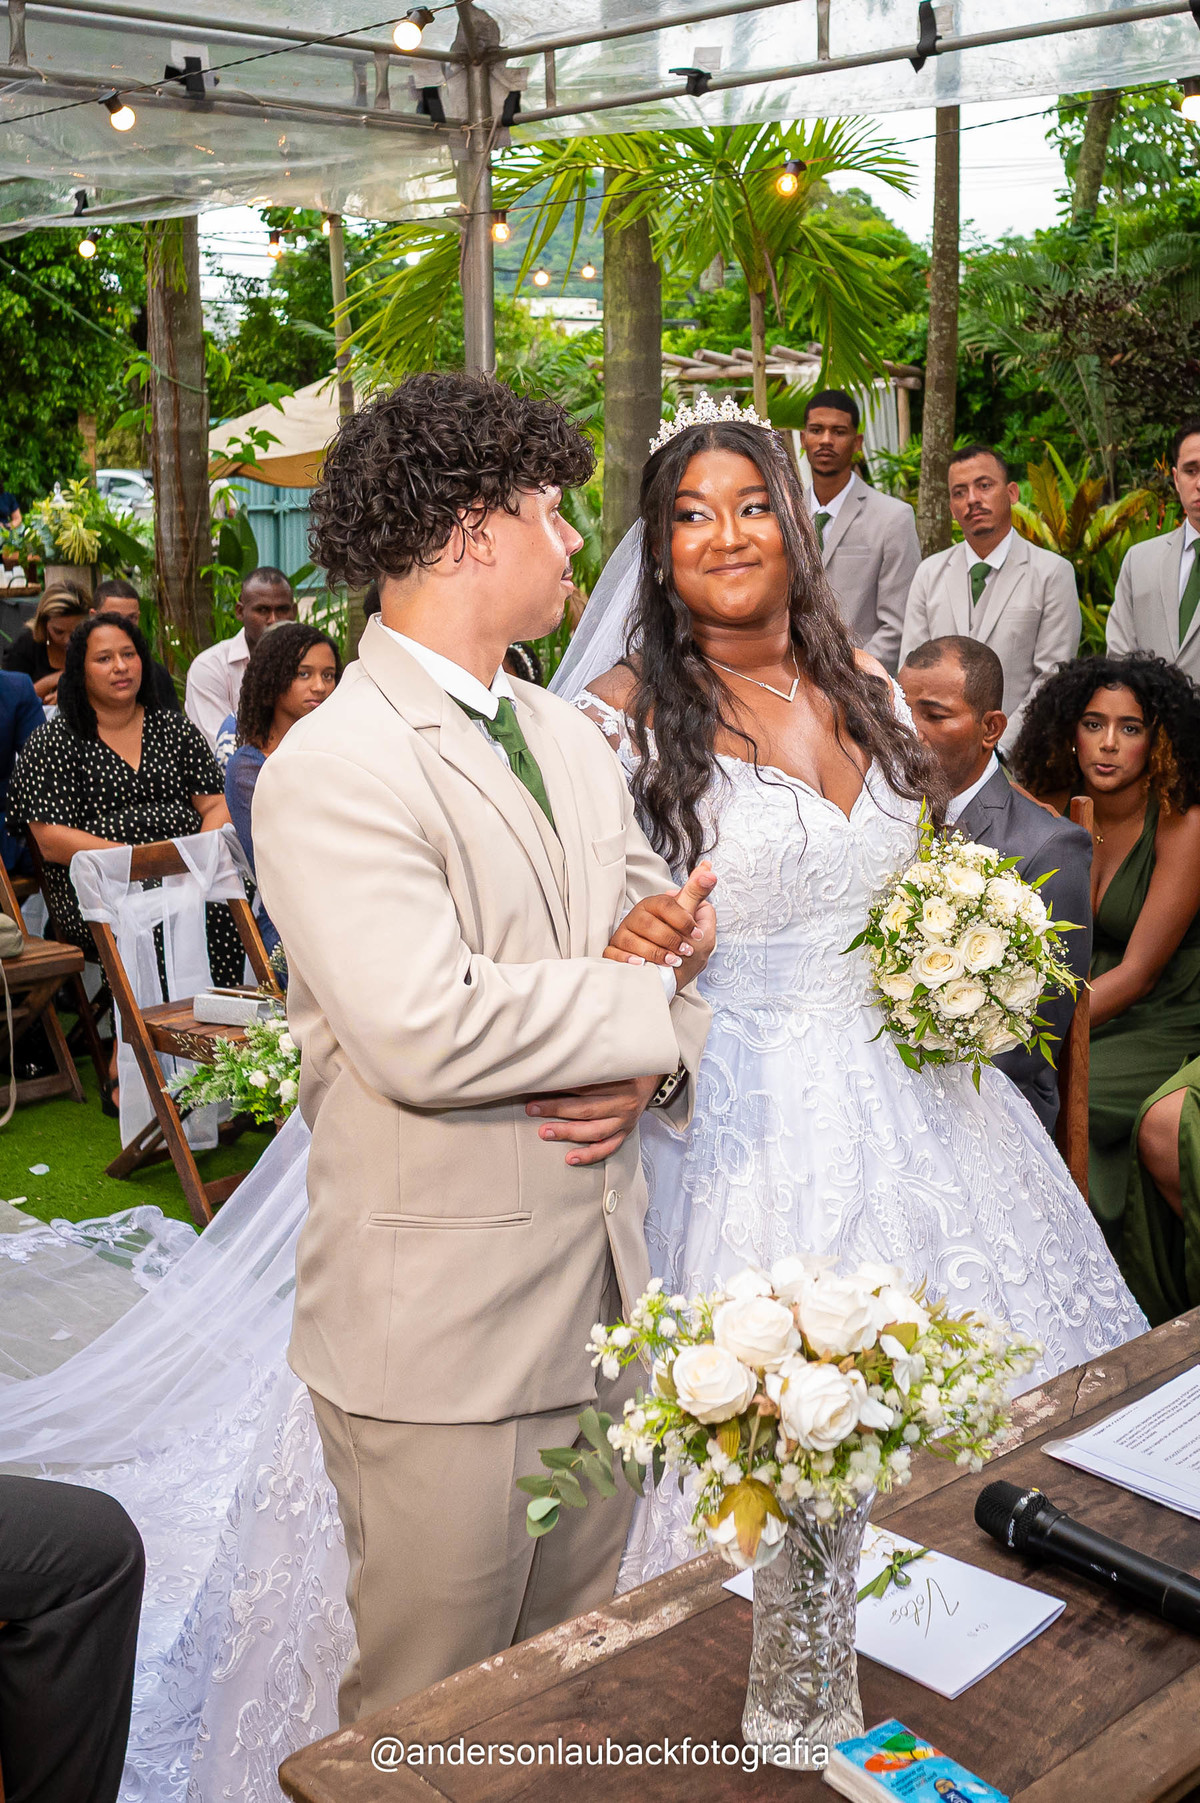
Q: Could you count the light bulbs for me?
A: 10